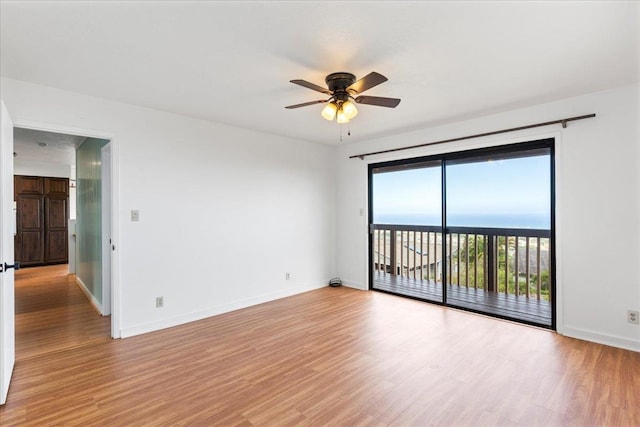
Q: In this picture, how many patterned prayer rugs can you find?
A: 0